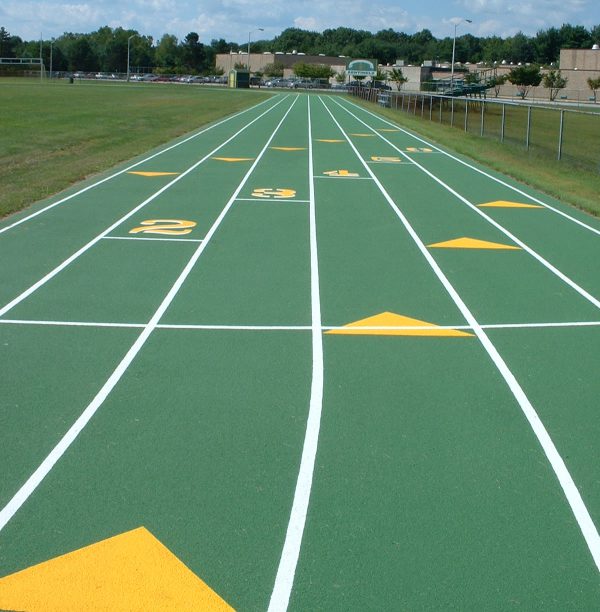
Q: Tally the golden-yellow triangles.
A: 10